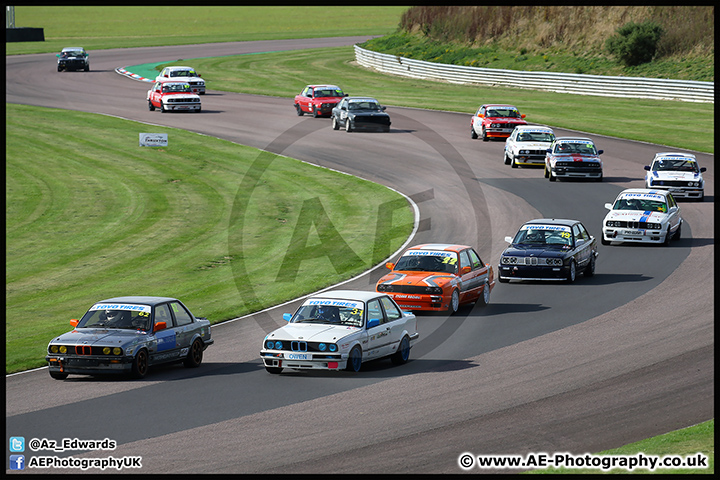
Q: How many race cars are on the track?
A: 14